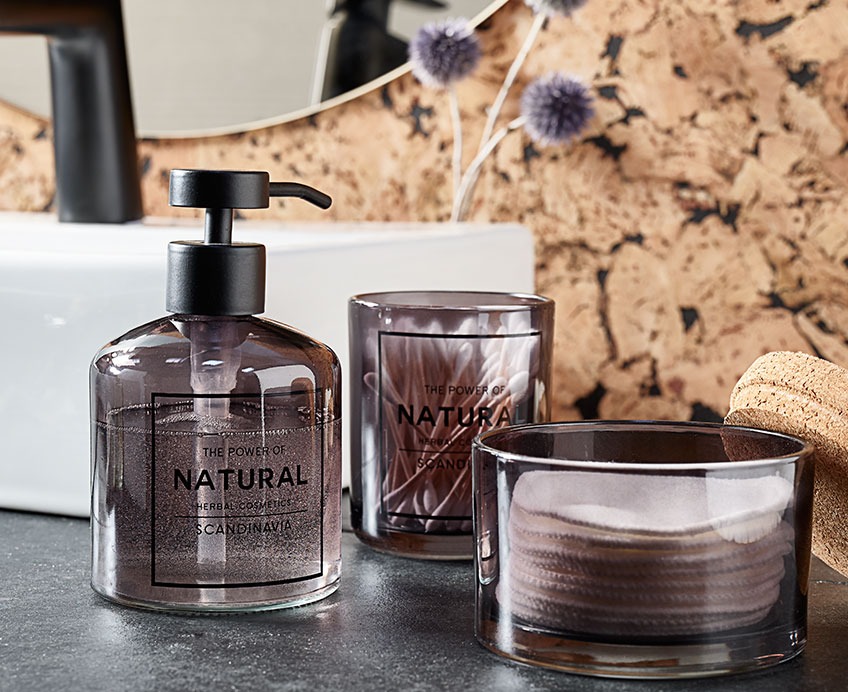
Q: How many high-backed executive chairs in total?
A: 0